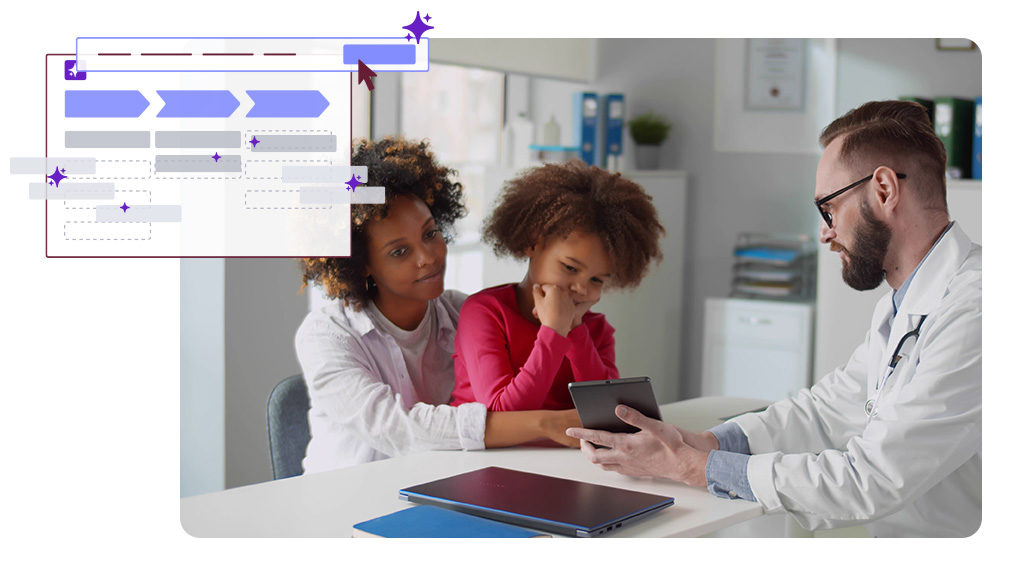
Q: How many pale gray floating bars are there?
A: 5